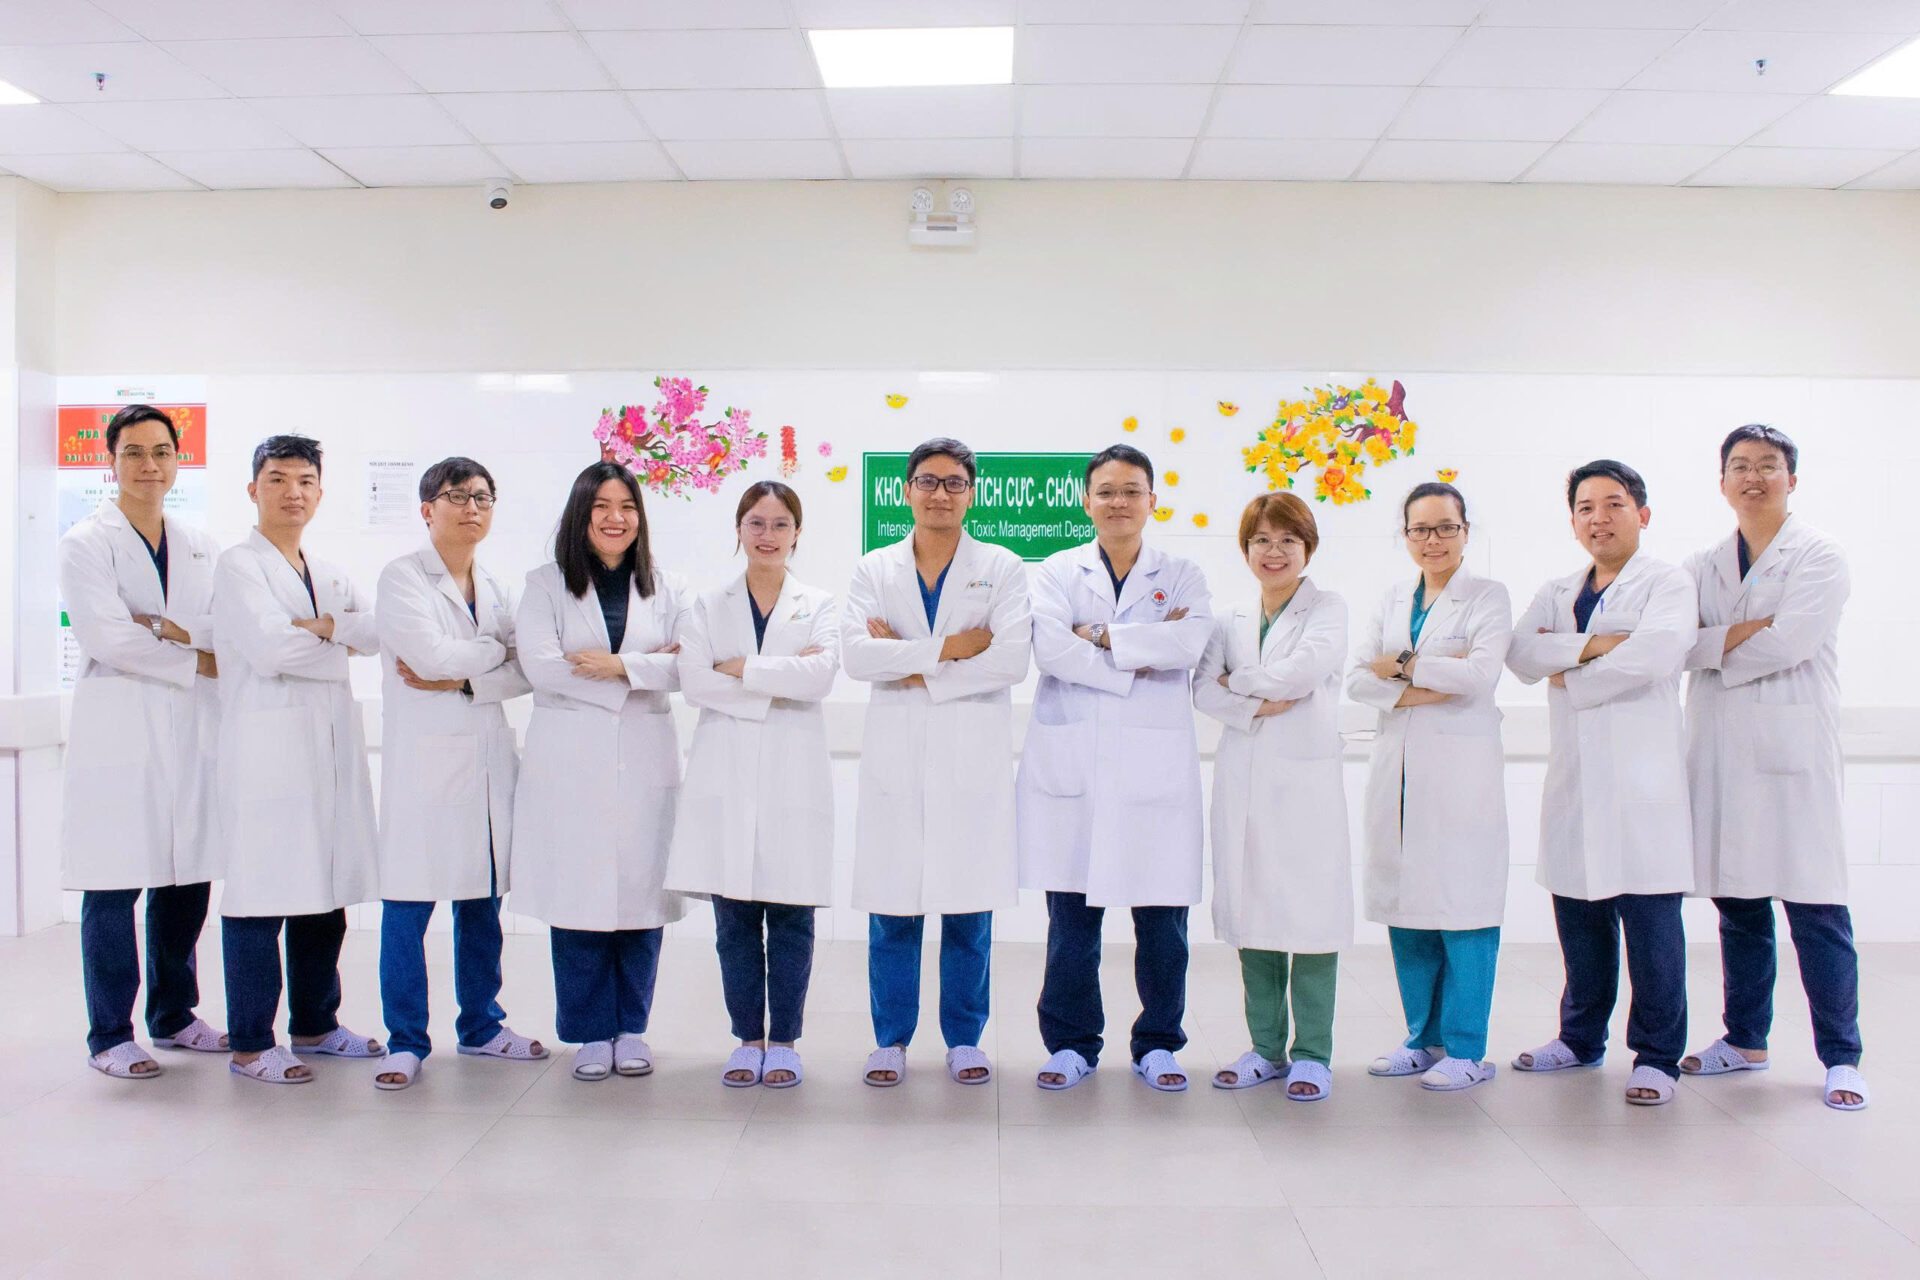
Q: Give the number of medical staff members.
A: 11